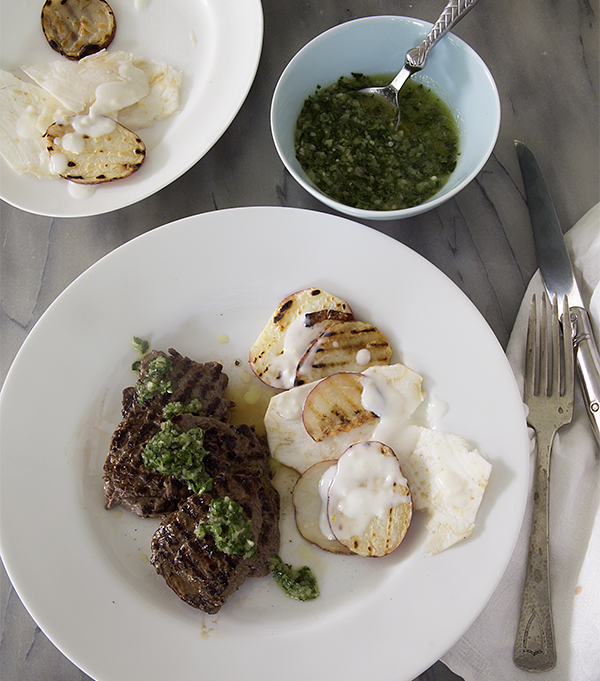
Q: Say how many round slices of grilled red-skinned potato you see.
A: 7